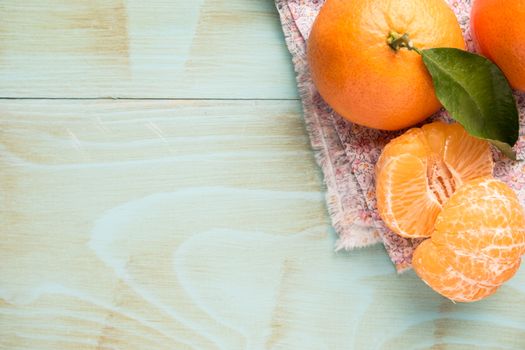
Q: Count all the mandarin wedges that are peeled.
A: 2